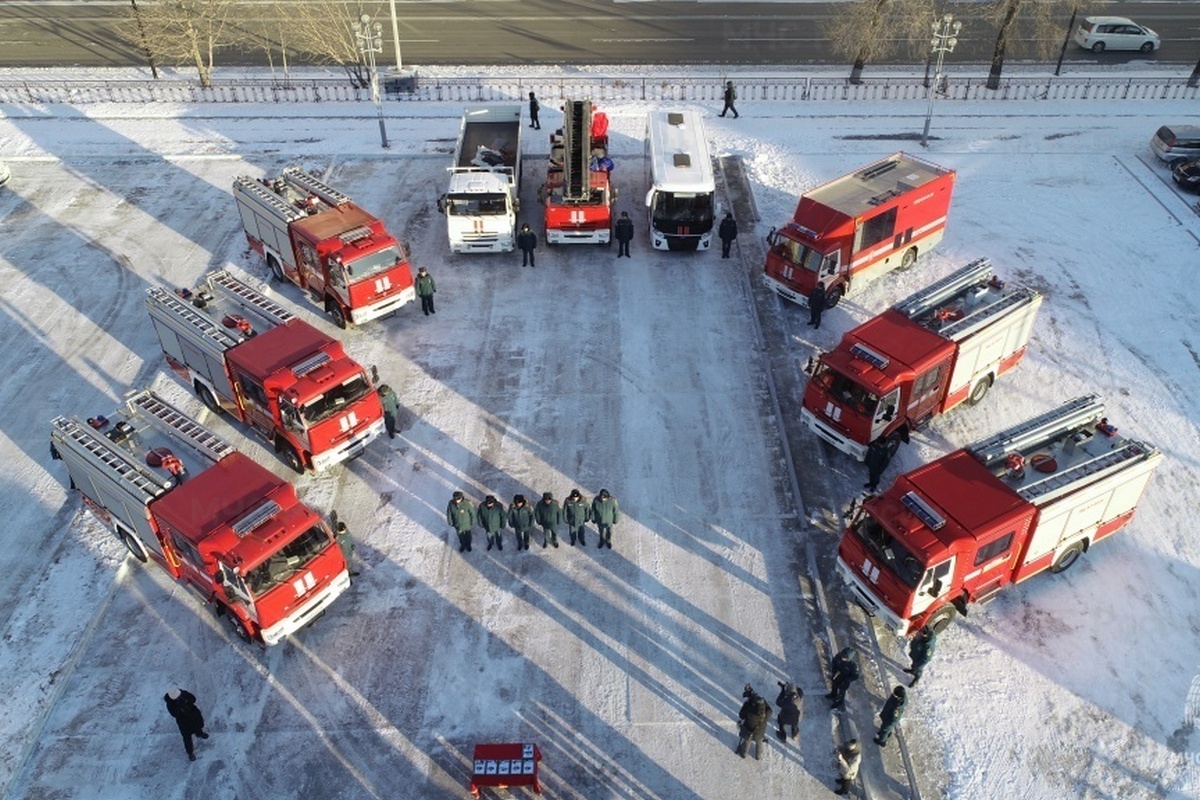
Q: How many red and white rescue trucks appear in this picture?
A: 7